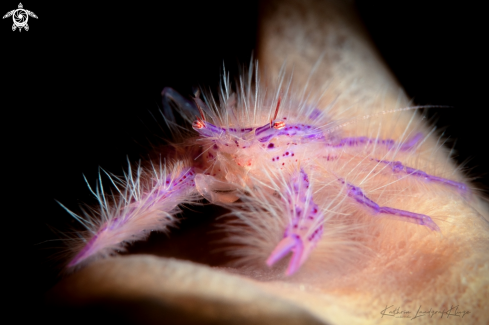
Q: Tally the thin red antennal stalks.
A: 2